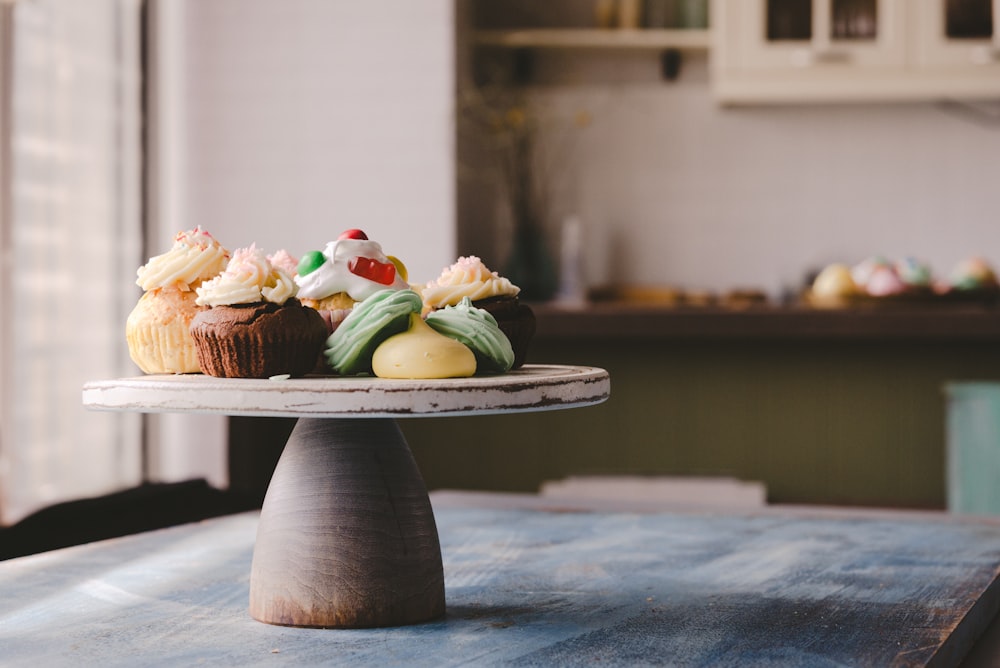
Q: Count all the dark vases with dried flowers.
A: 1